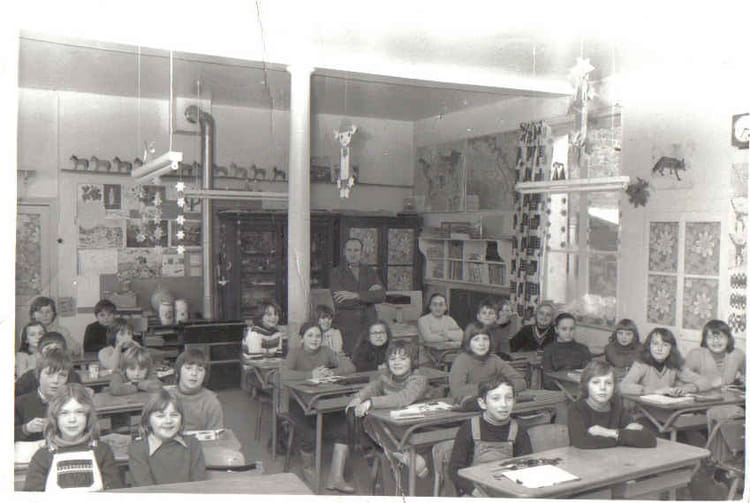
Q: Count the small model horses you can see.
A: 10